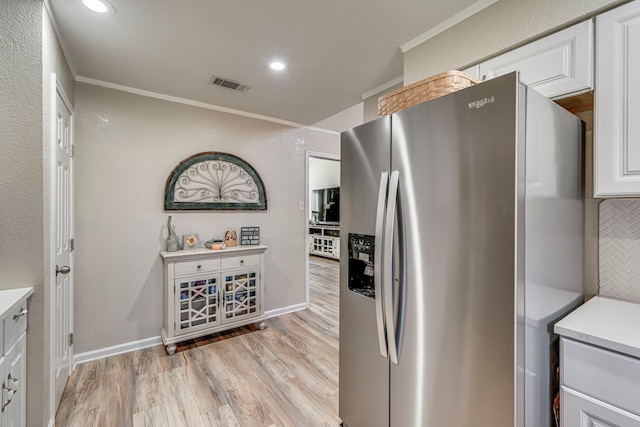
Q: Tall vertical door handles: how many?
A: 2